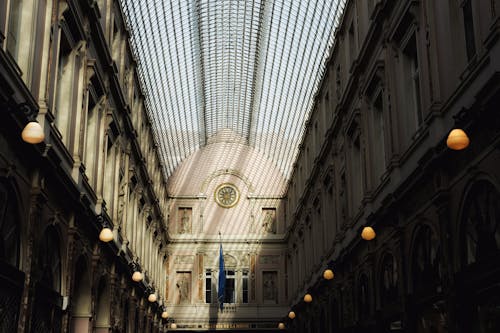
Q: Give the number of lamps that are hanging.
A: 12